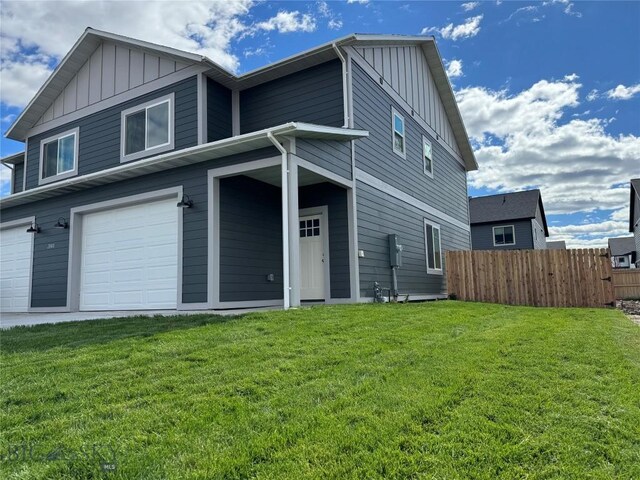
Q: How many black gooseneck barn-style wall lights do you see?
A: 3